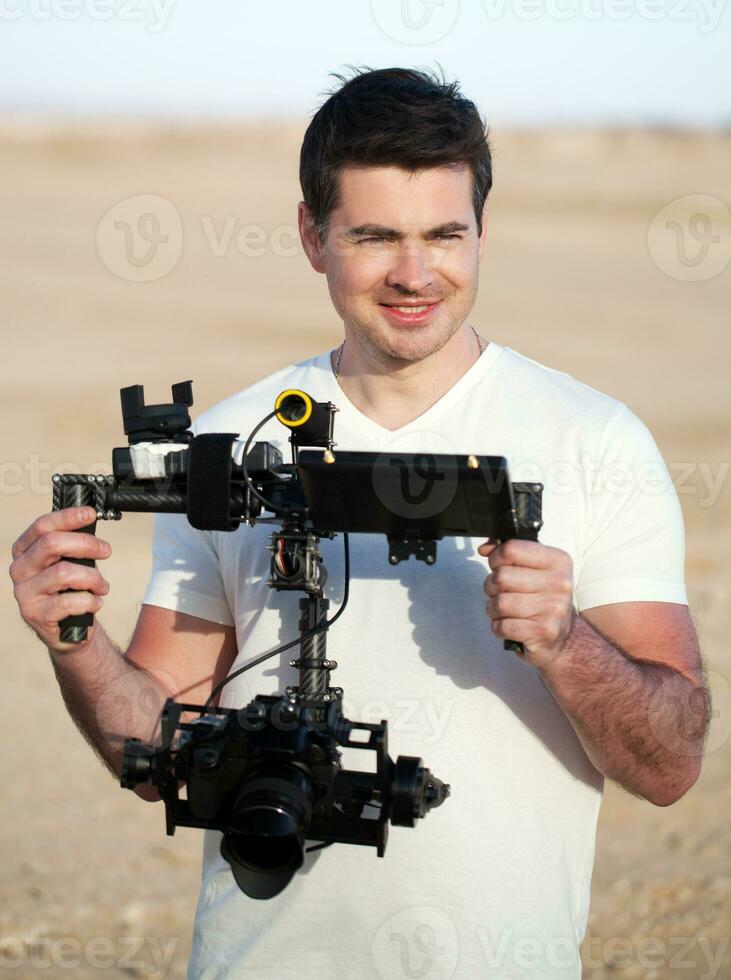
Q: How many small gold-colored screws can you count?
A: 2